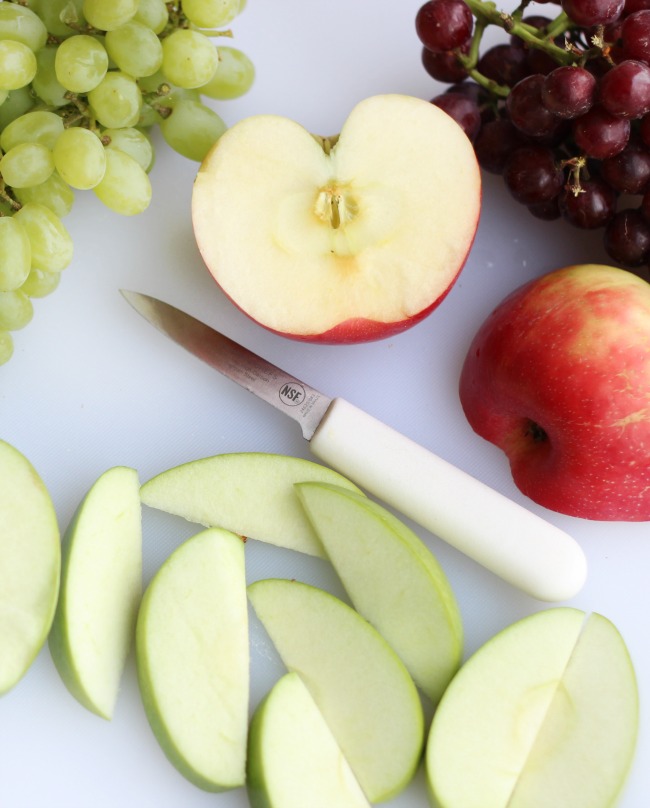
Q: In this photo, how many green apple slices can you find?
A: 9